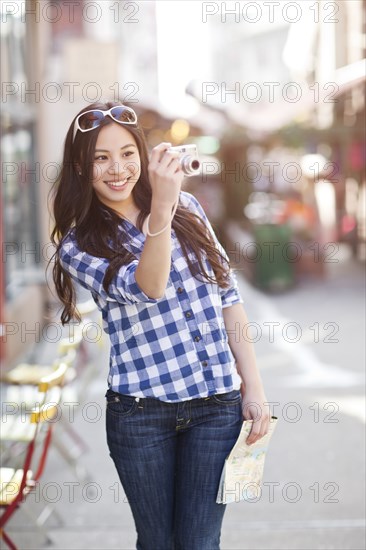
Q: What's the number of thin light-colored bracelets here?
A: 1